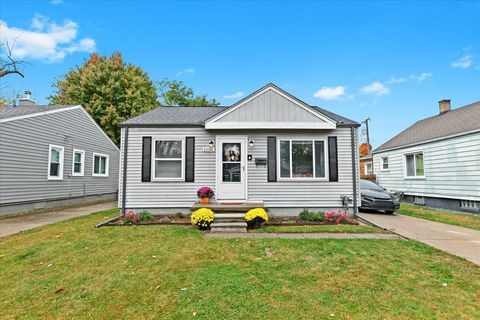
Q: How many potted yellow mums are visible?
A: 2